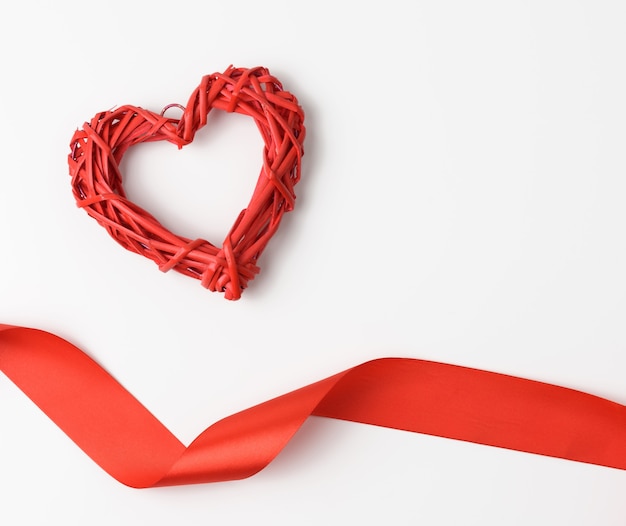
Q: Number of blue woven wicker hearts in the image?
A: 0